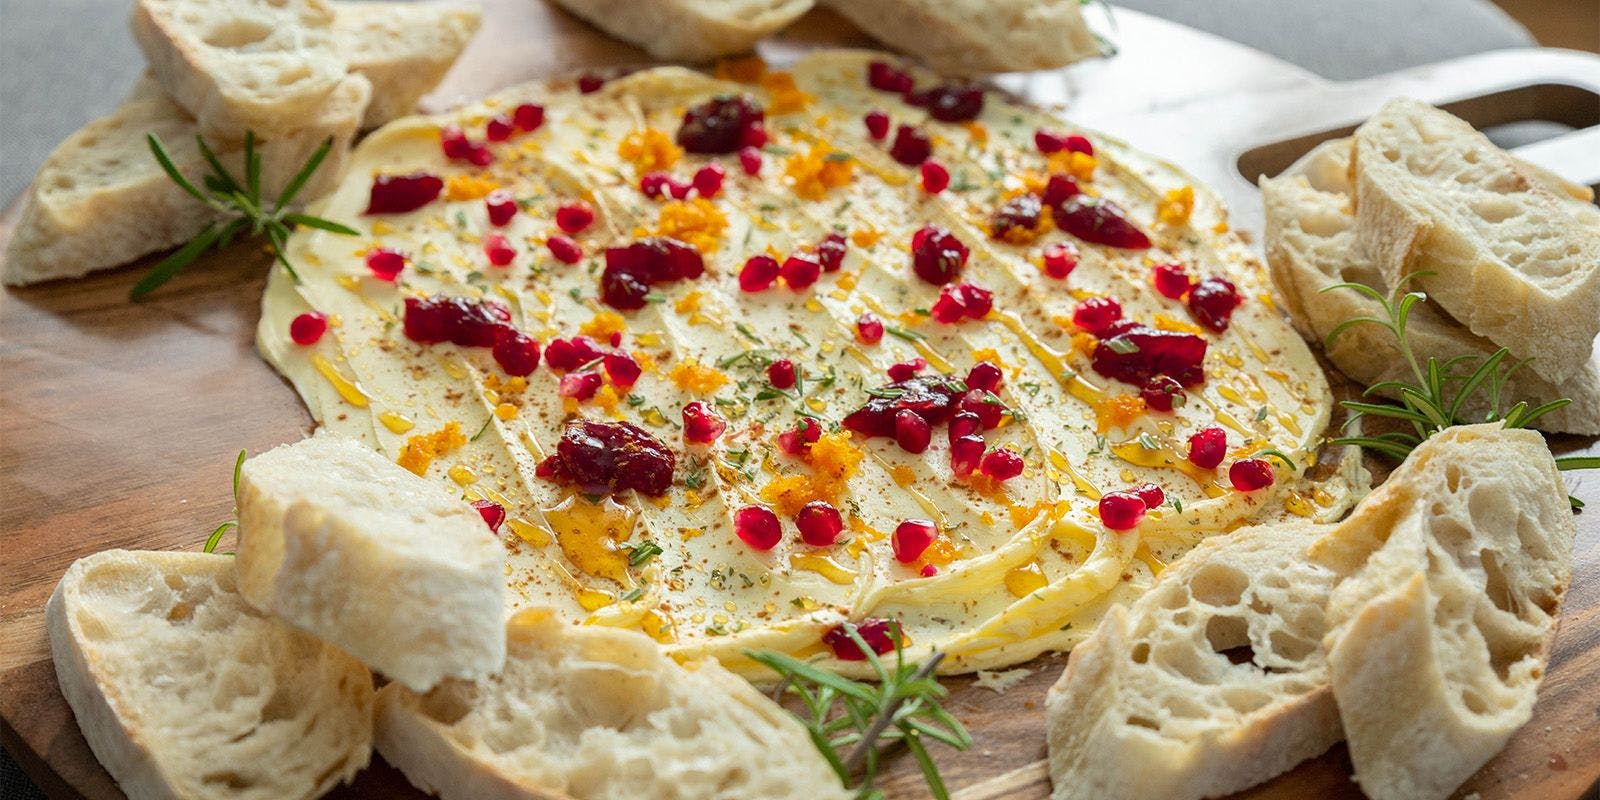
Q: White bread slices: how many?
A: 12